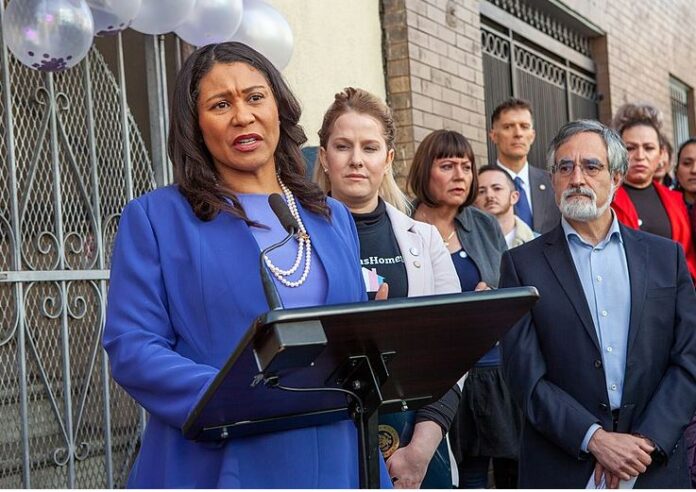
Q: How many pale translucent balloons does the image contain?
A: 5